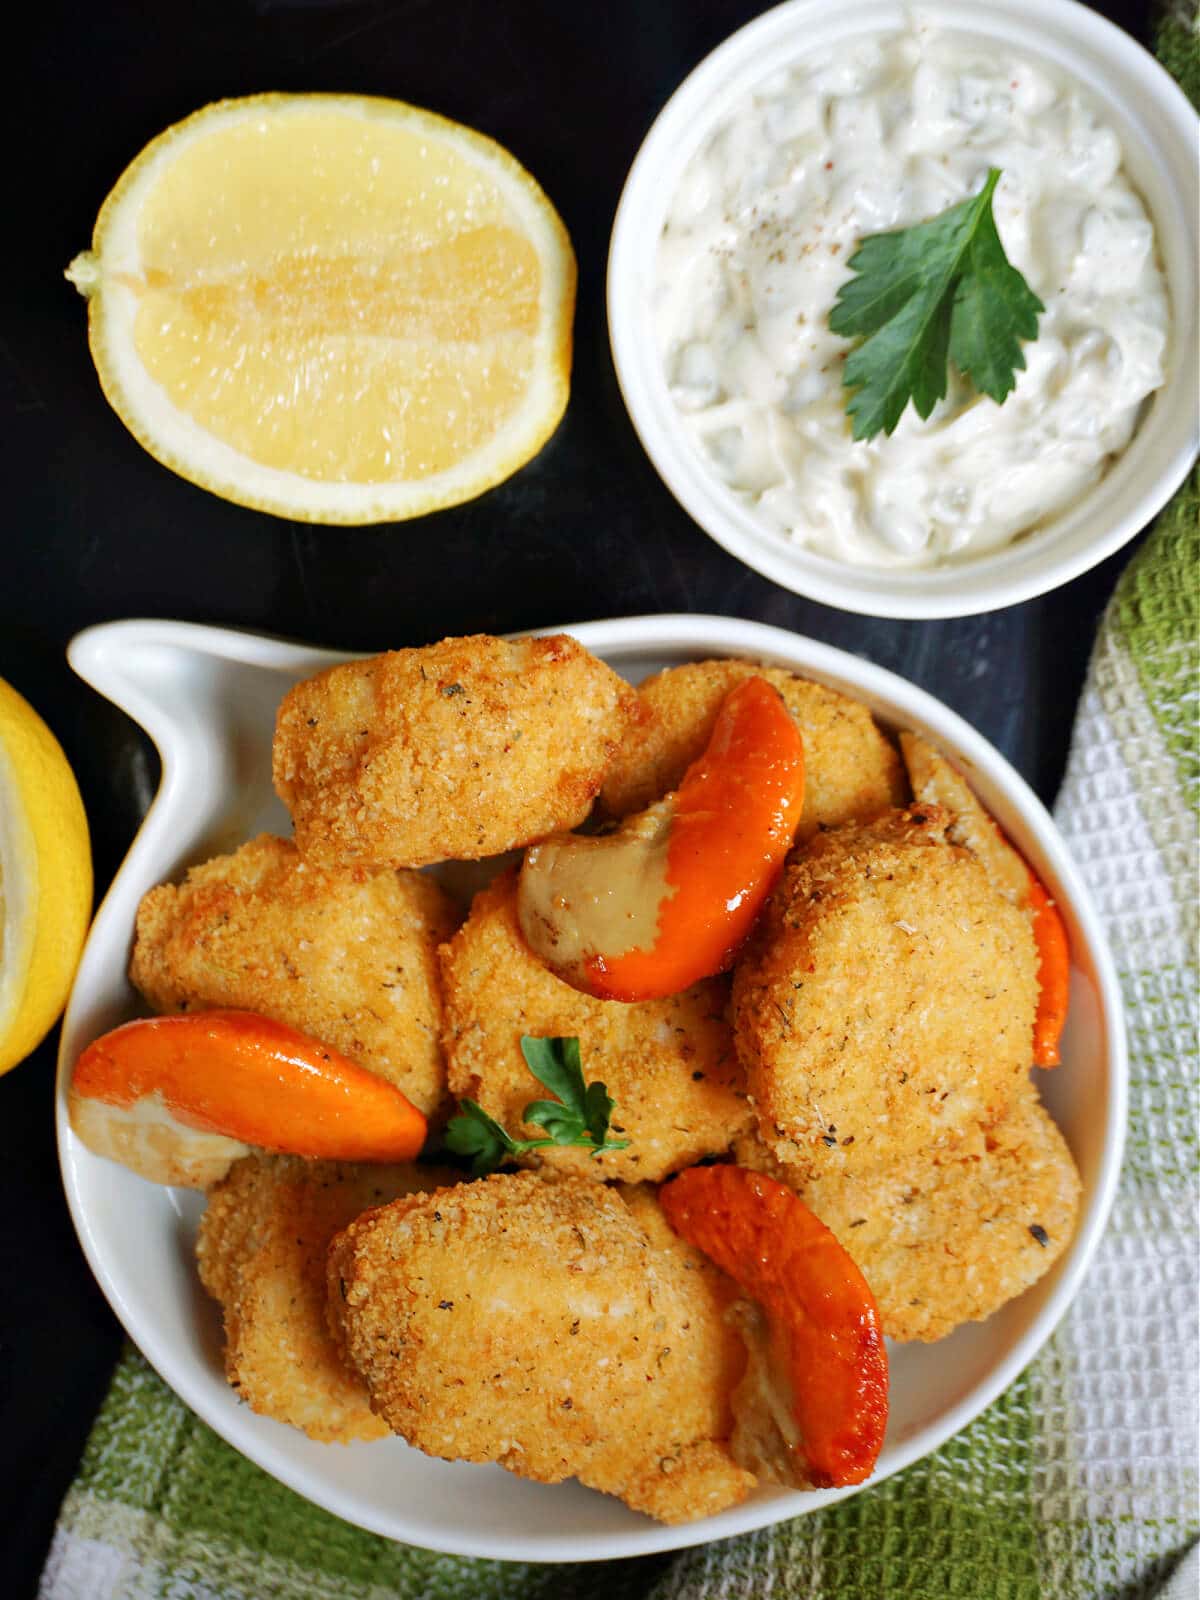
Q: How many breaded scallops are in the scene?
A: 8